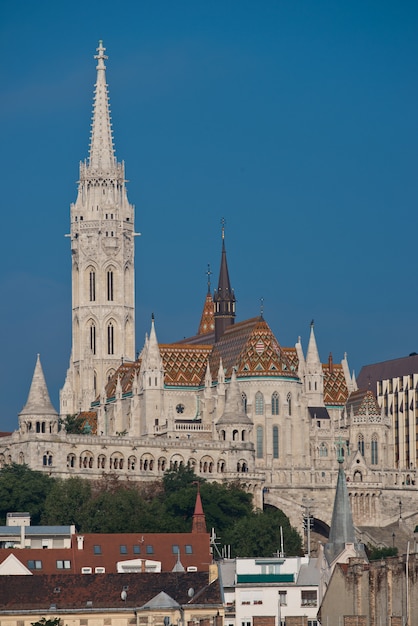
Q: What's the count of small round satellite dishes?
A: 2